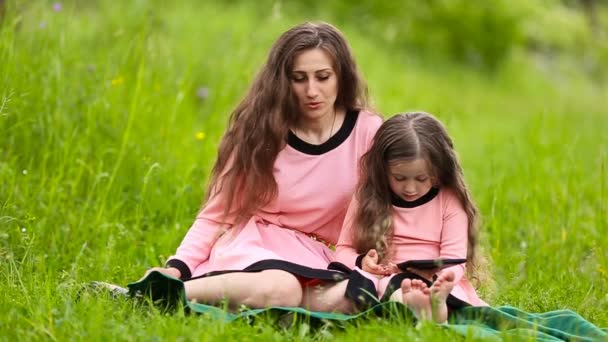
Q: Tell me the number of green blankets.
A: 1